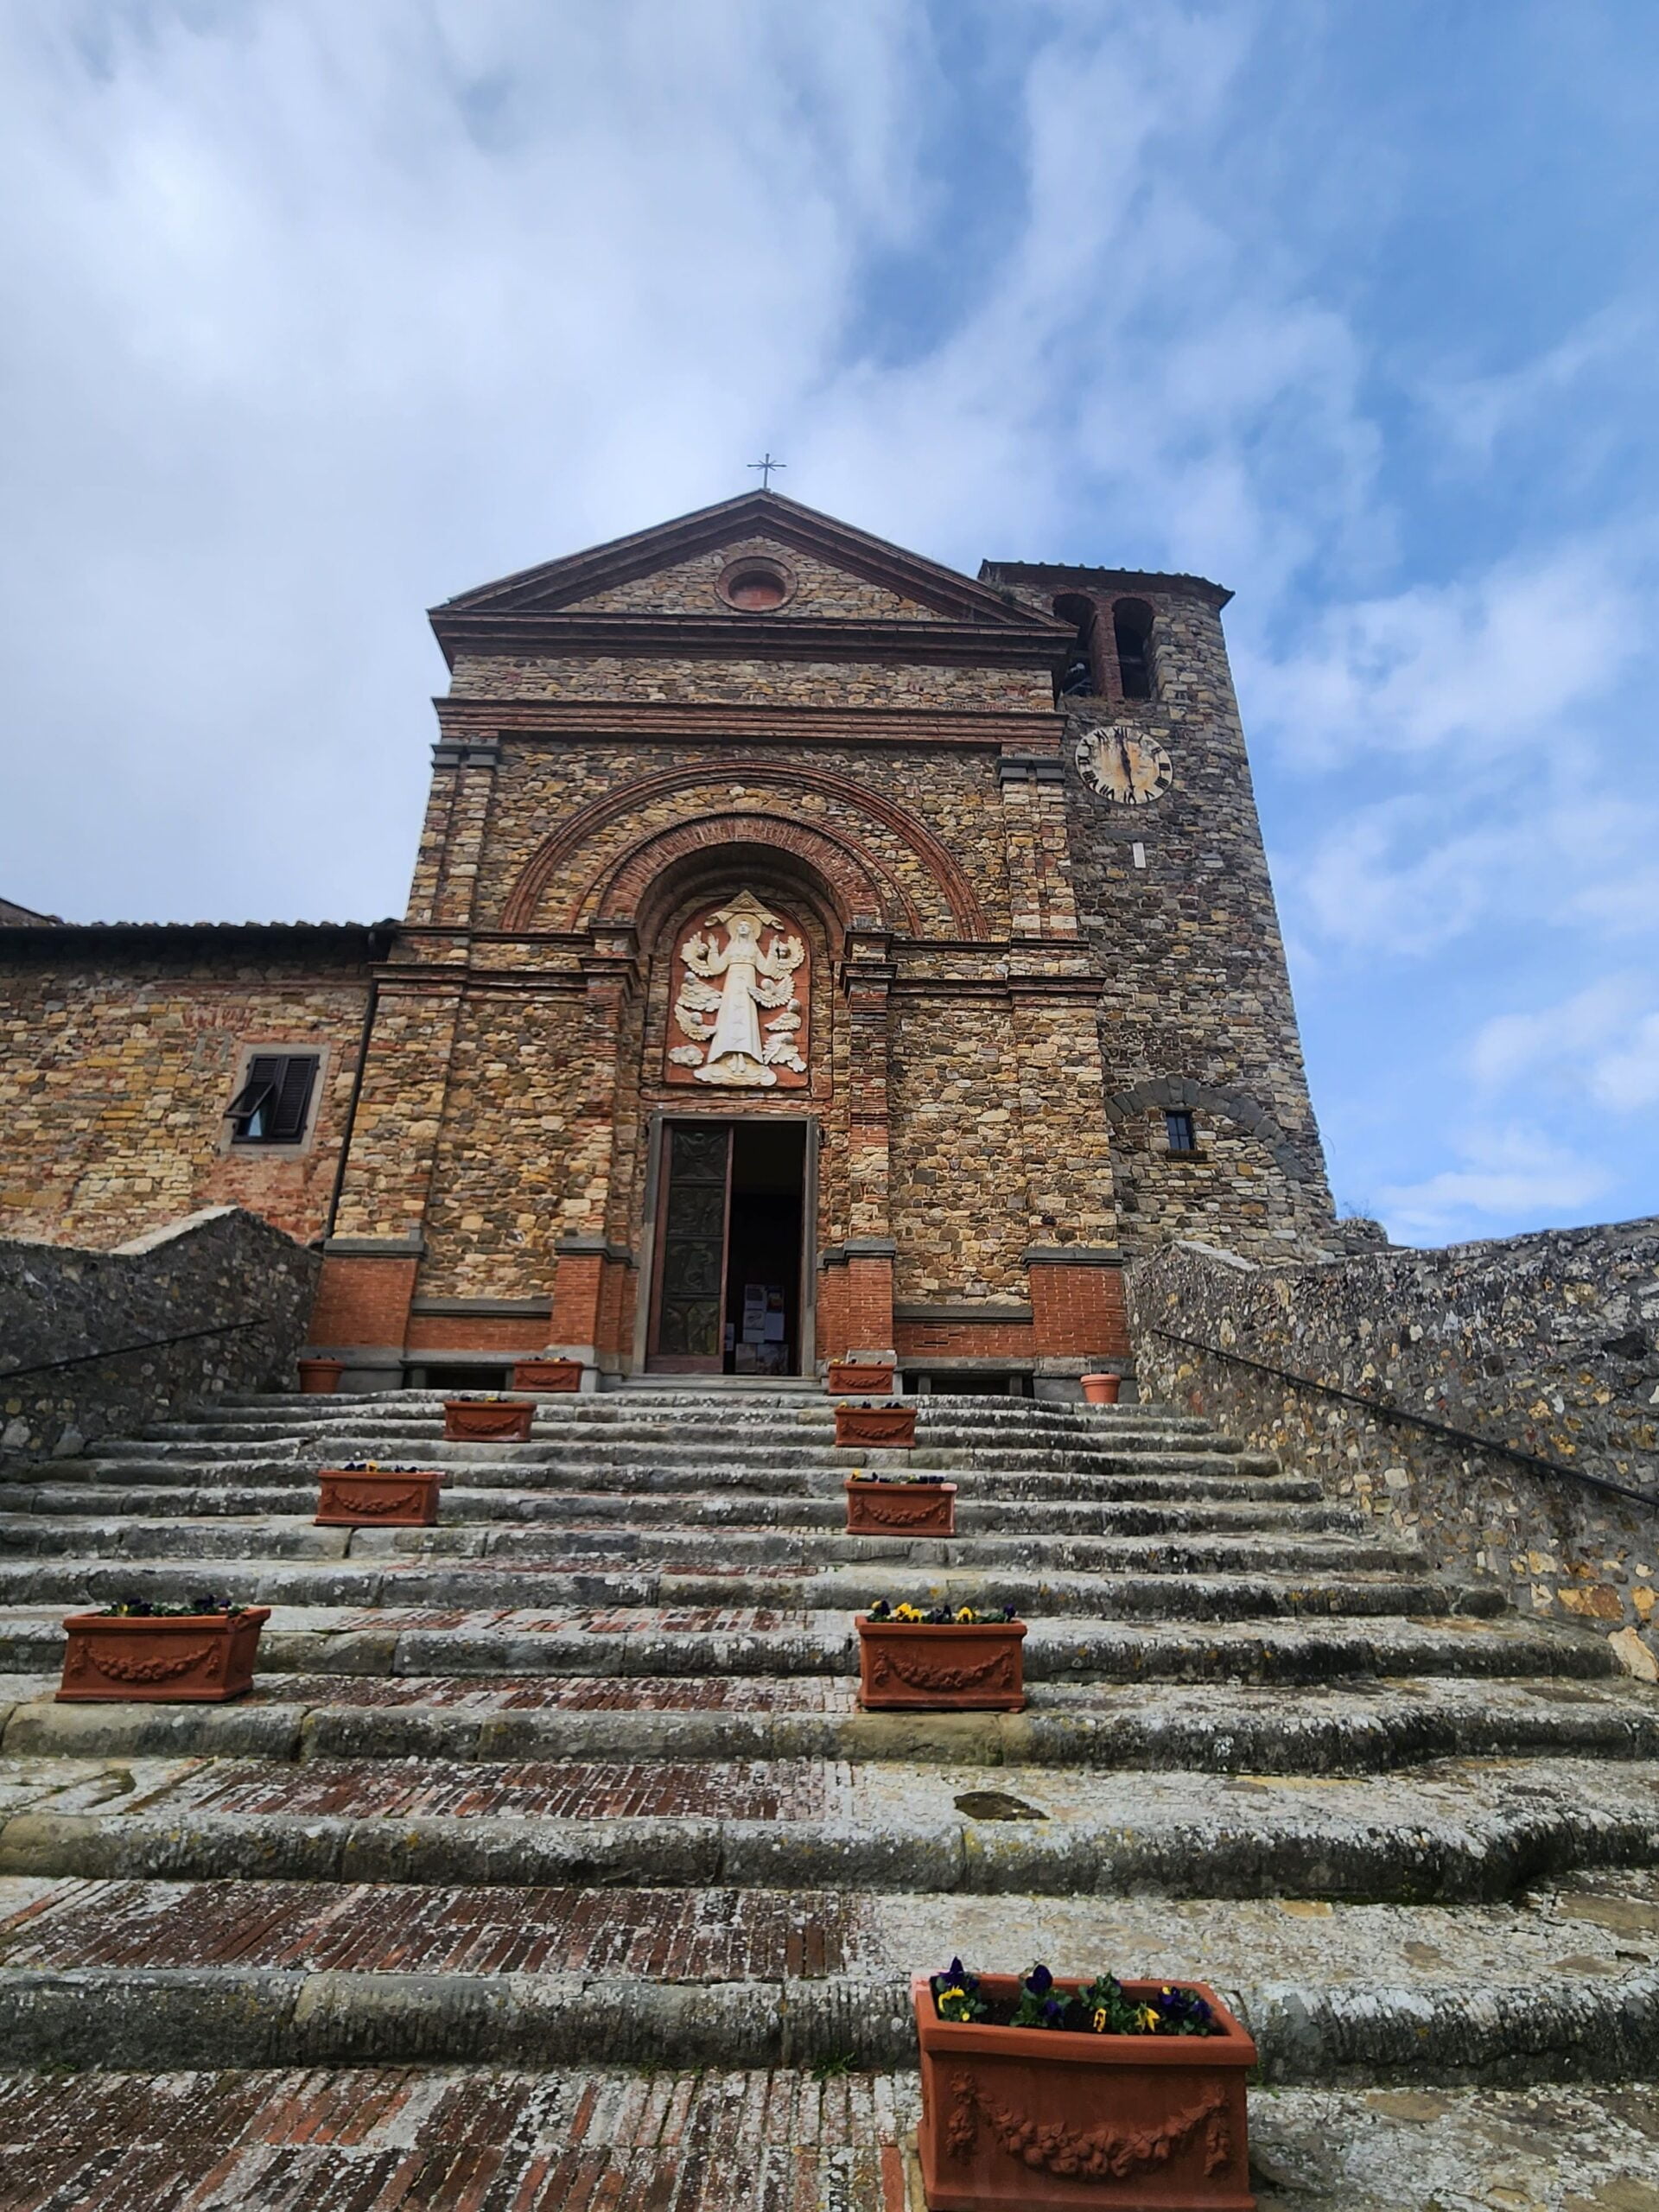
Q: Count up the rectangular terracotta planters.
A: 9